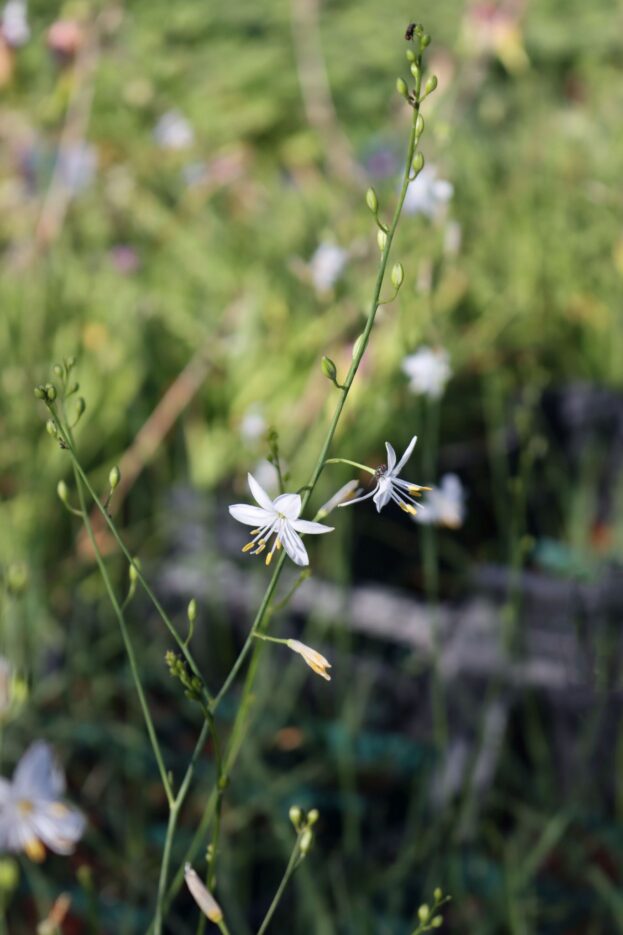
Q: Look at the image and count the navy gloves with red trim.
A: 0